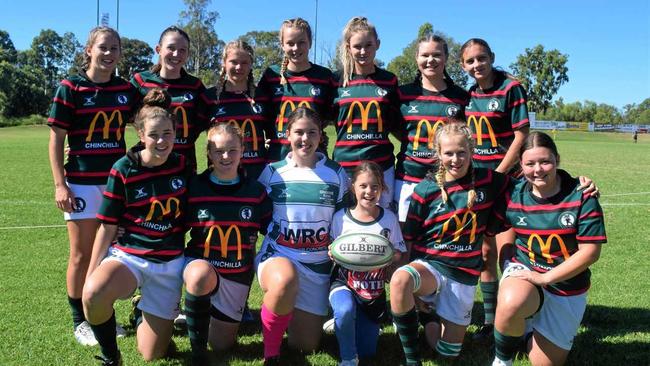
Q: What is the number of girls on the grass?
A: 13